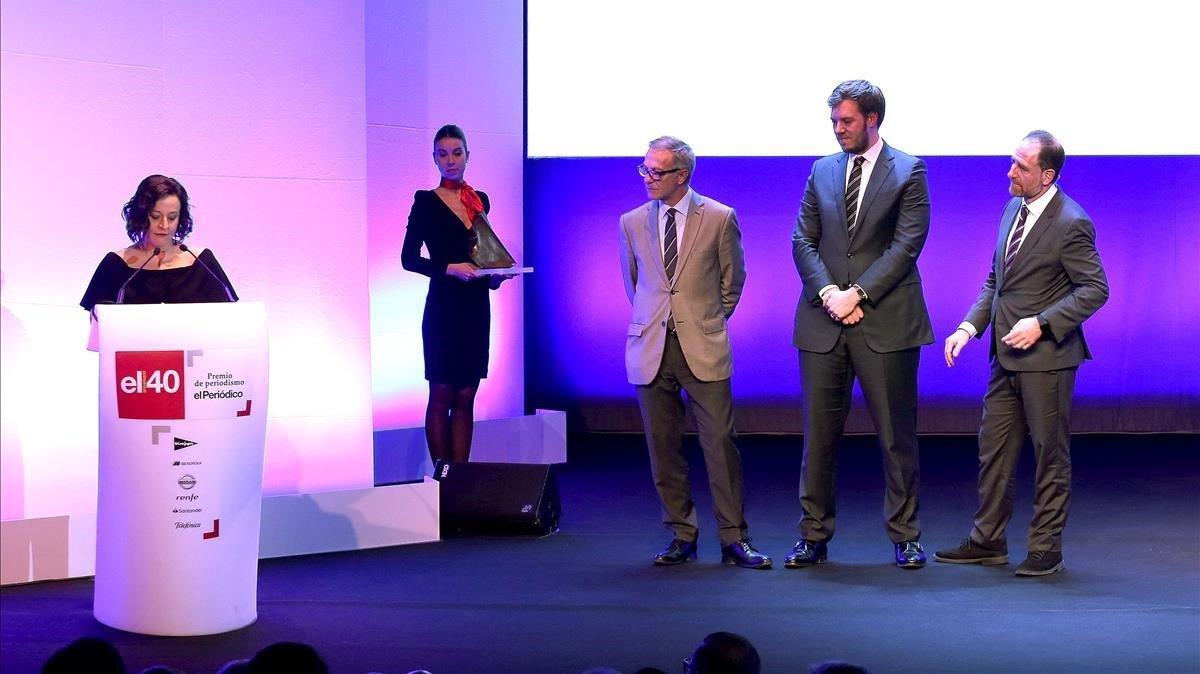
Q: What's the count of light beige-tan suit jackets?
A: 1